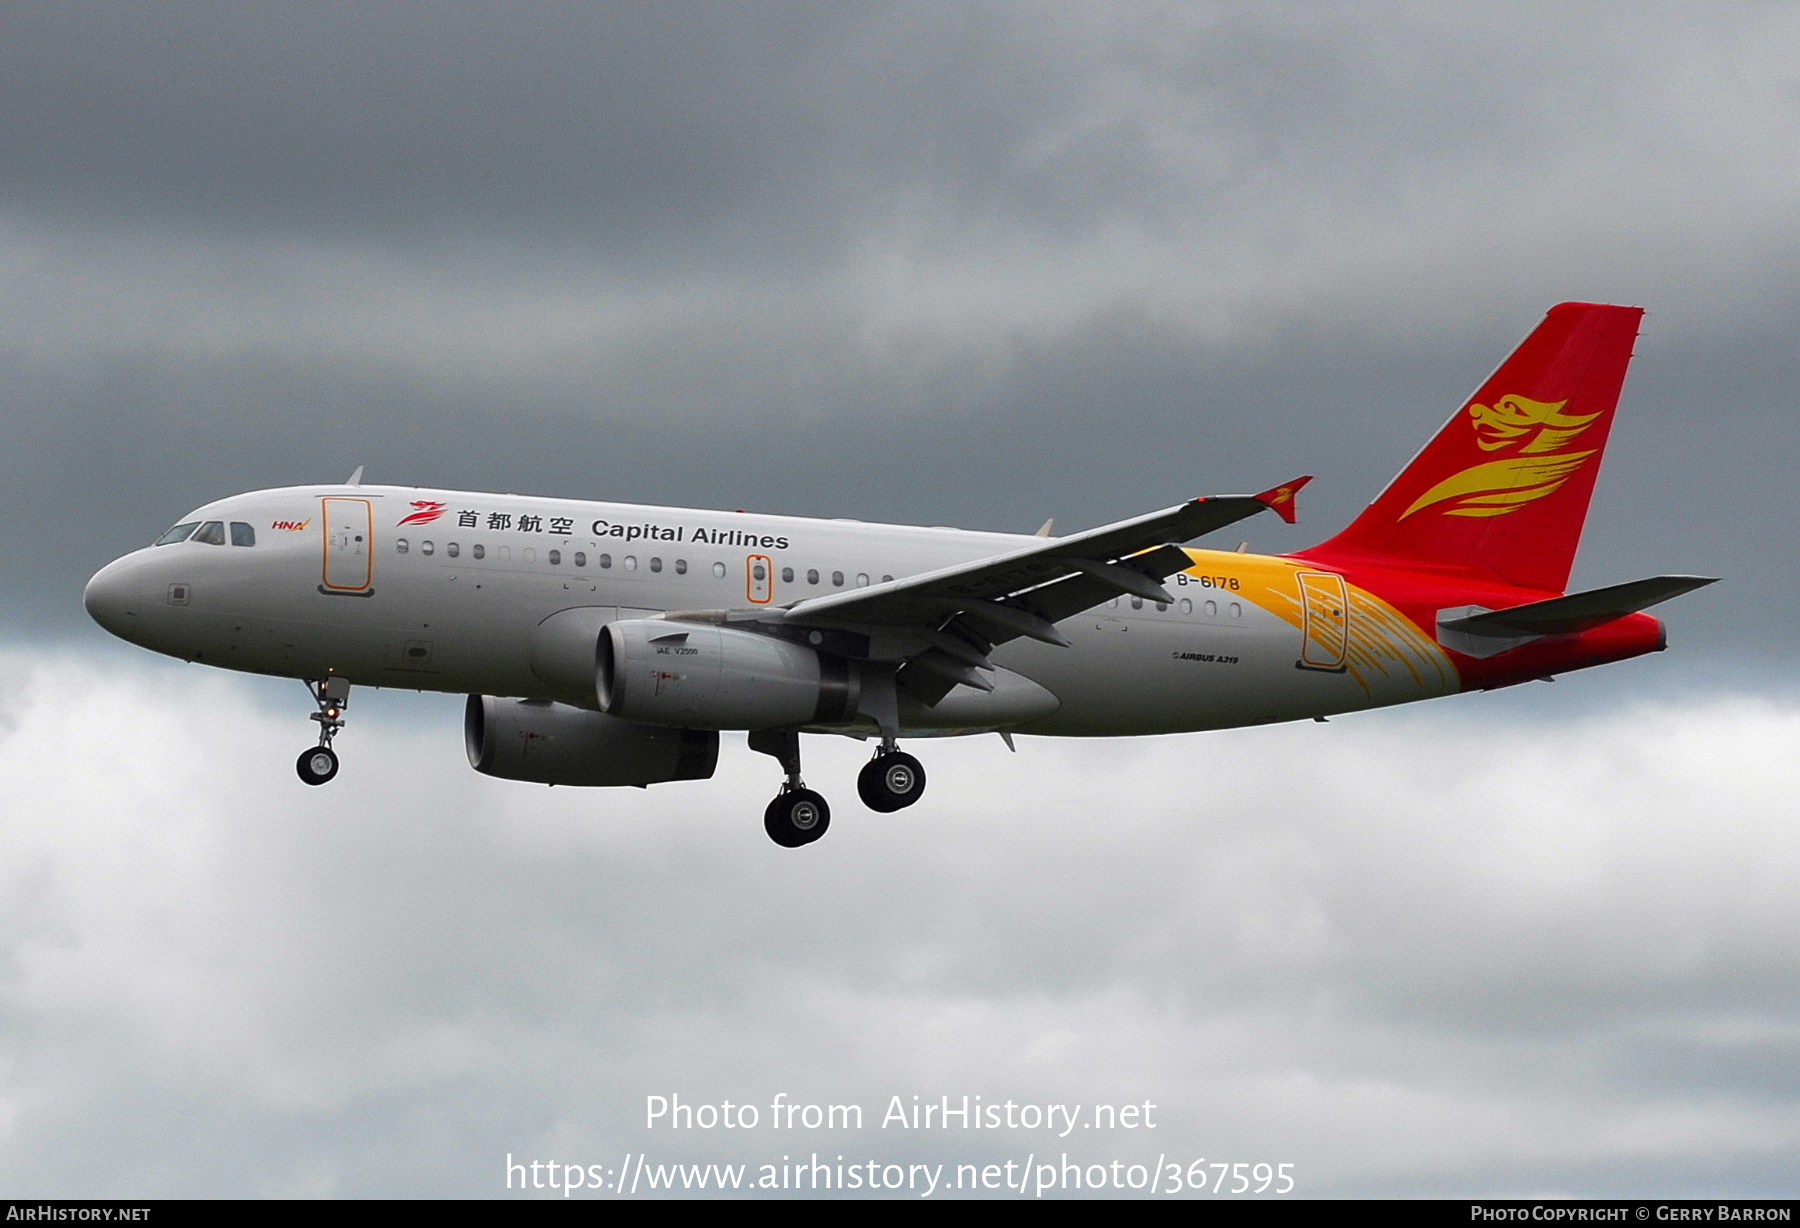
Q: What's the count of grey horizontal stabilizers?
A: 1